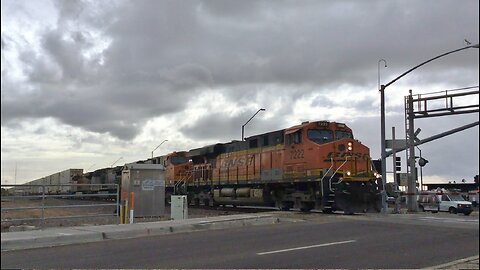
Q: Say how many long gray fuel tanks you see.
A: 2